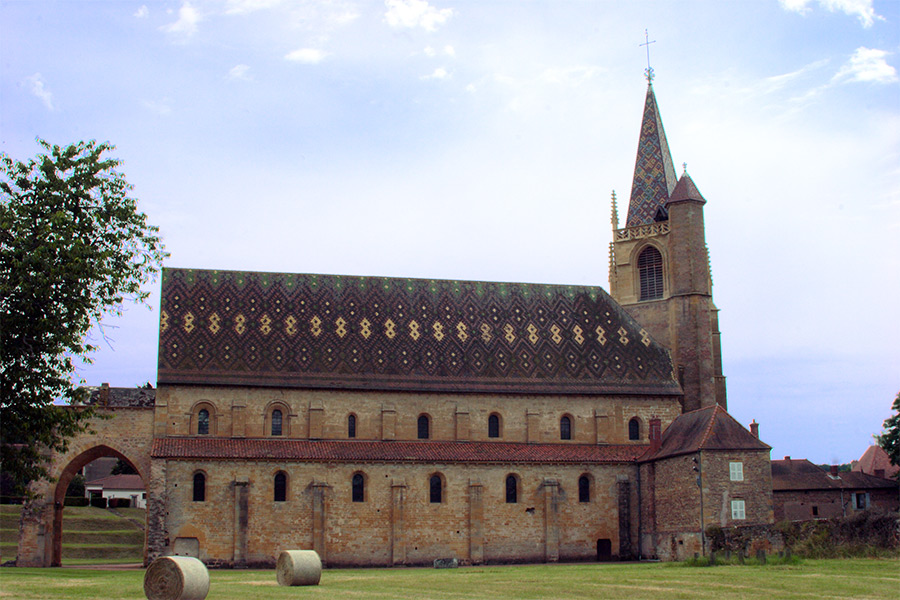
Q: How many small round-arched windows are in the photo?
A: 13